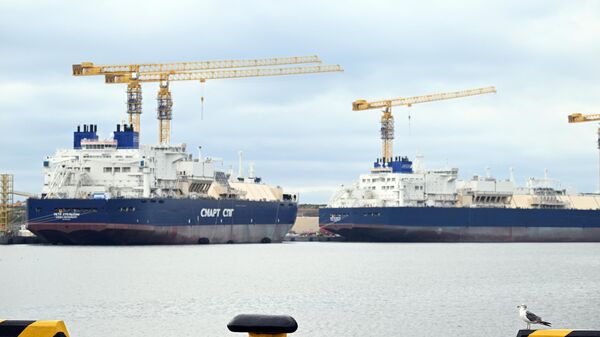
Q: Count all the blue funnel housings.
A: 4